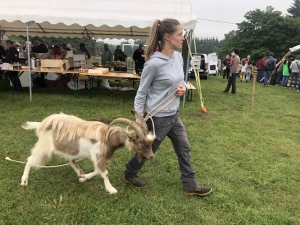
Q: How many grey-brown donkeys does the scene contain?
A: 0